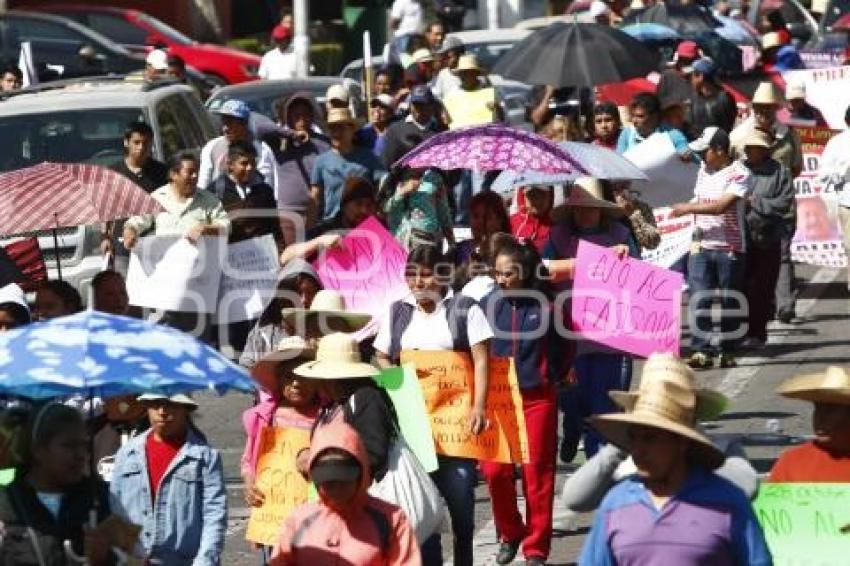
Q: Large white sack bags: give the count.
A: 1